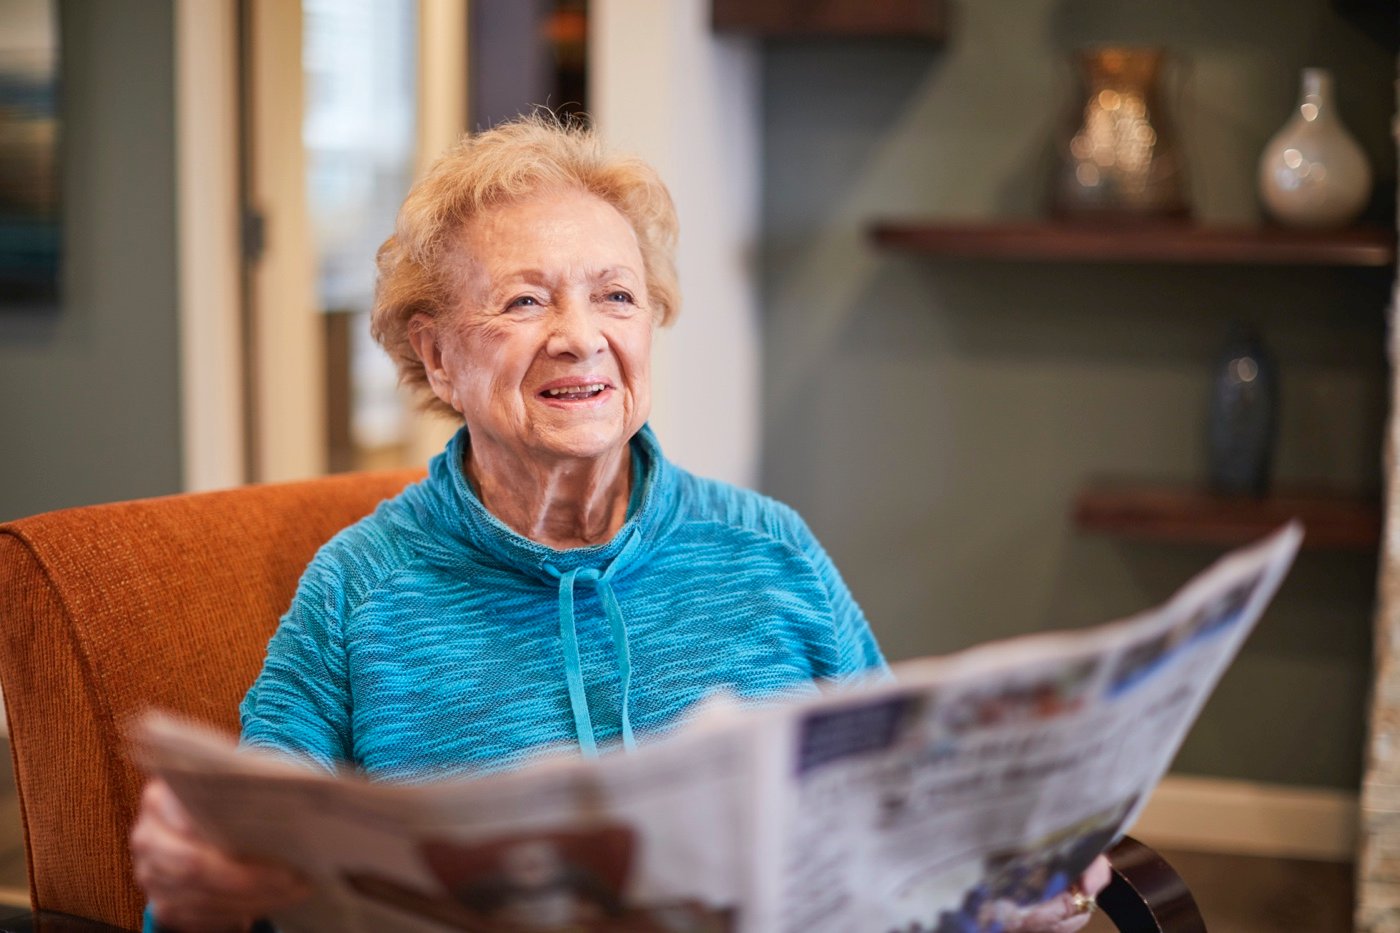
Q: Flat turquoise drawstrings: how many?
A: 2